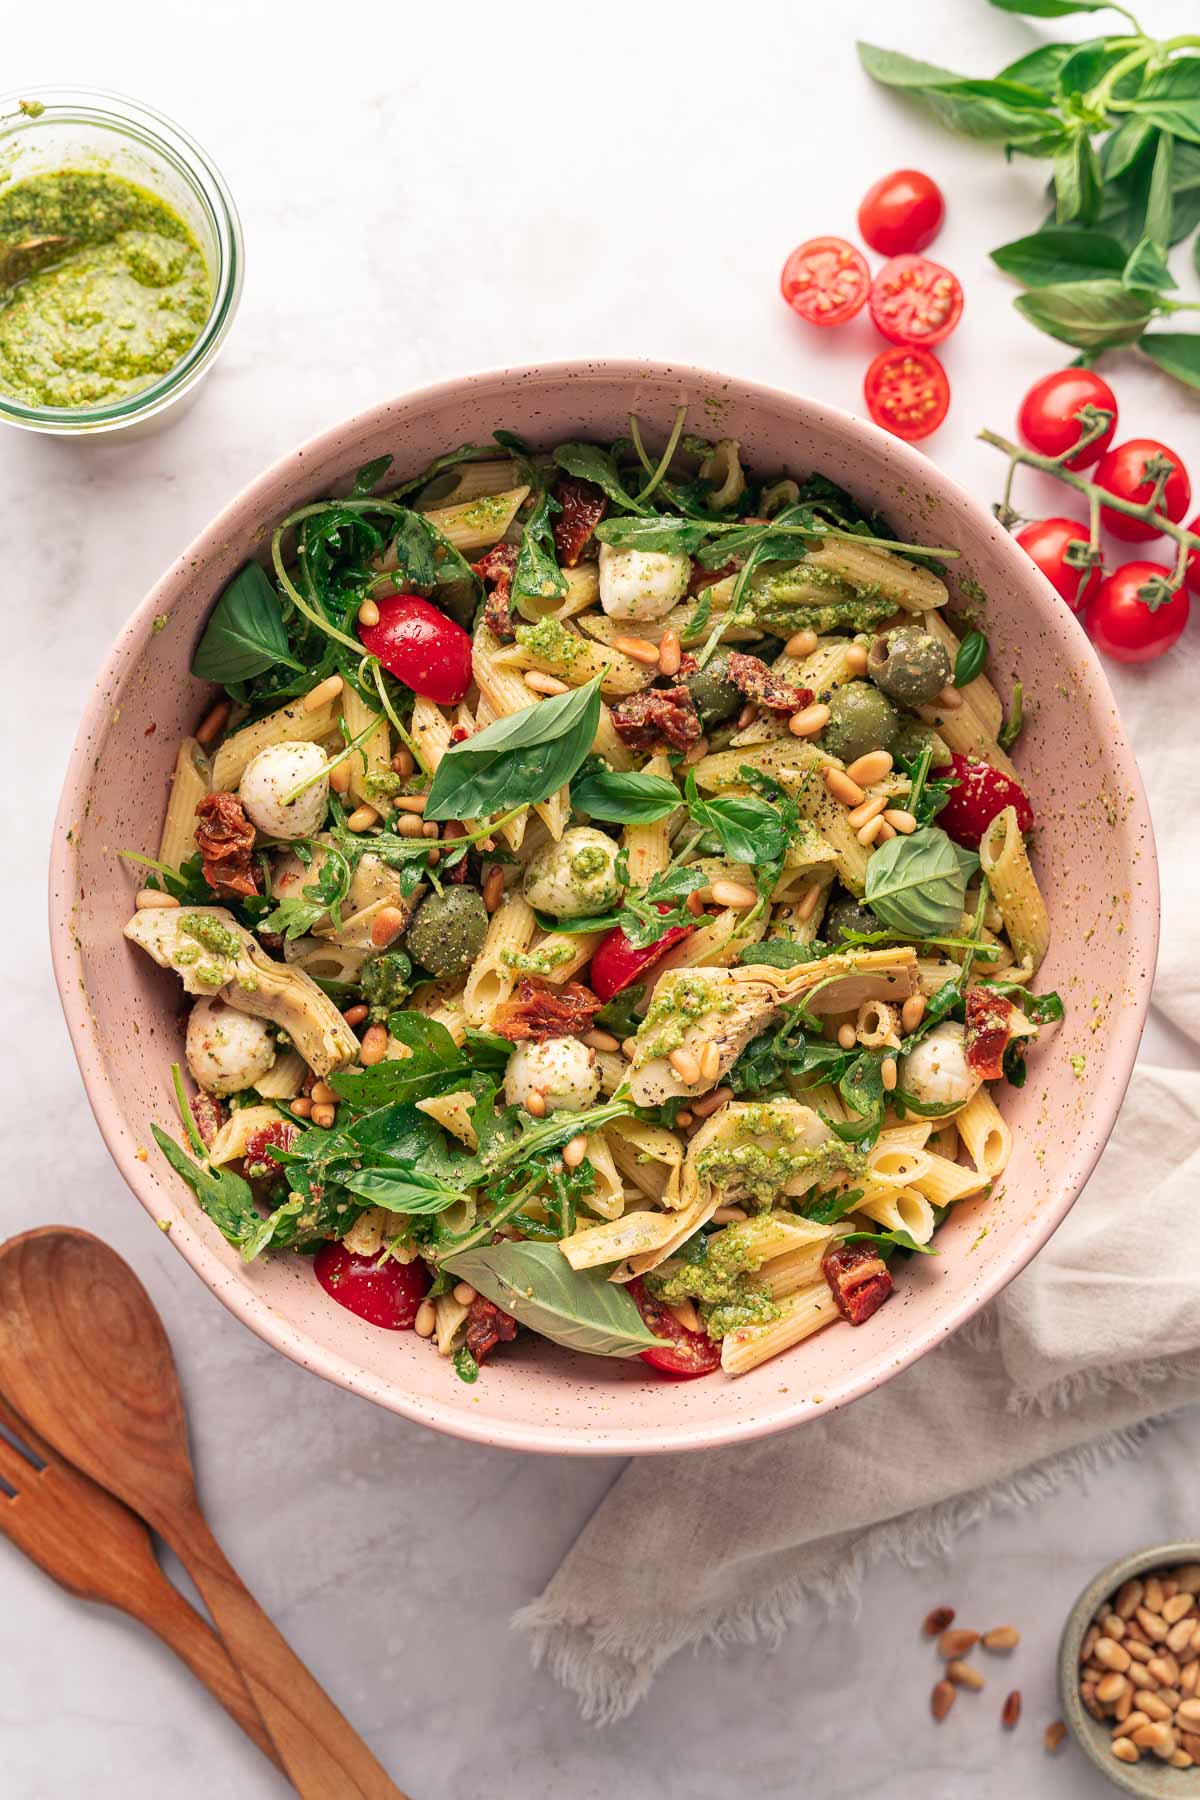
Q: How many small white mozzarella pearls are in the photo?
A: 6